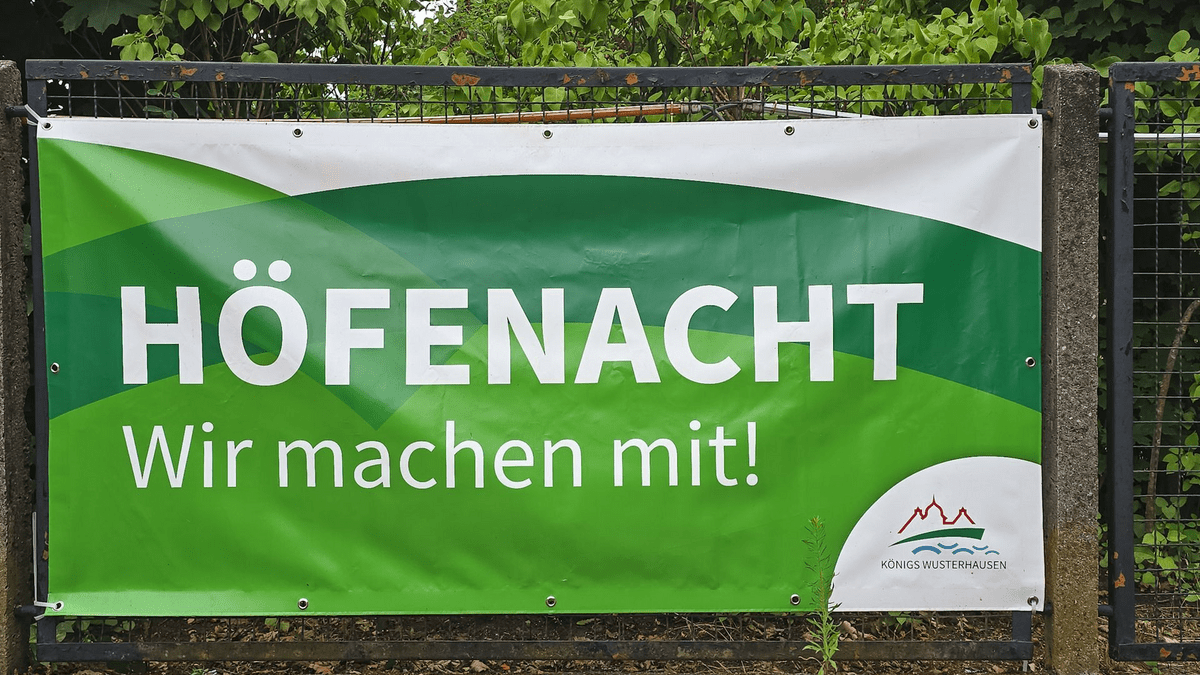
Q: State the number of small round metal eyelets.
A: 12